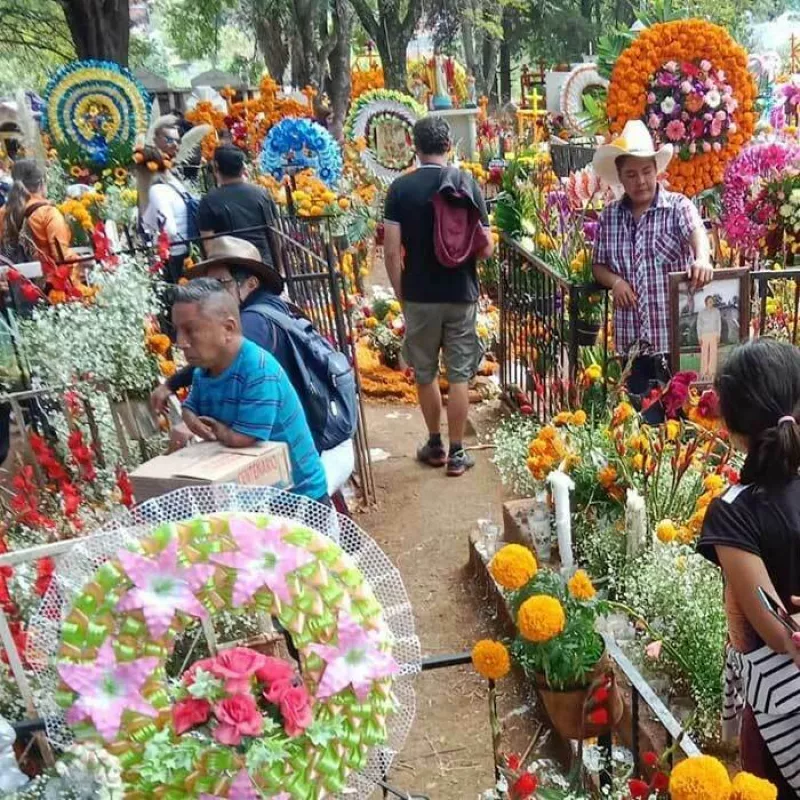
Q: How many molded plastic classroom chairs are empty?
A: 0